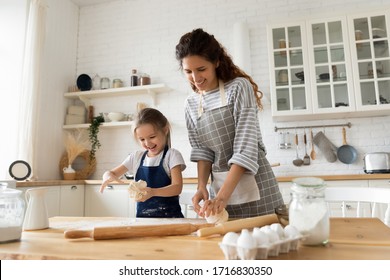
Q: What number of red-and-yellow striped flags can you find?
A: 0